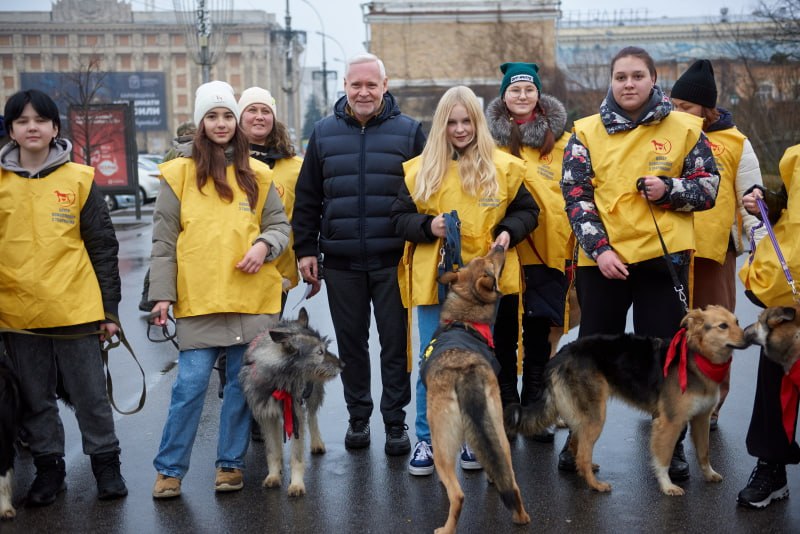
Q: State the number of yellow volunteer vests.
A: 8